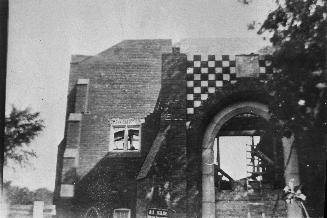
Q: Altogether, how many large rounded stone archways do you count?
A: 1